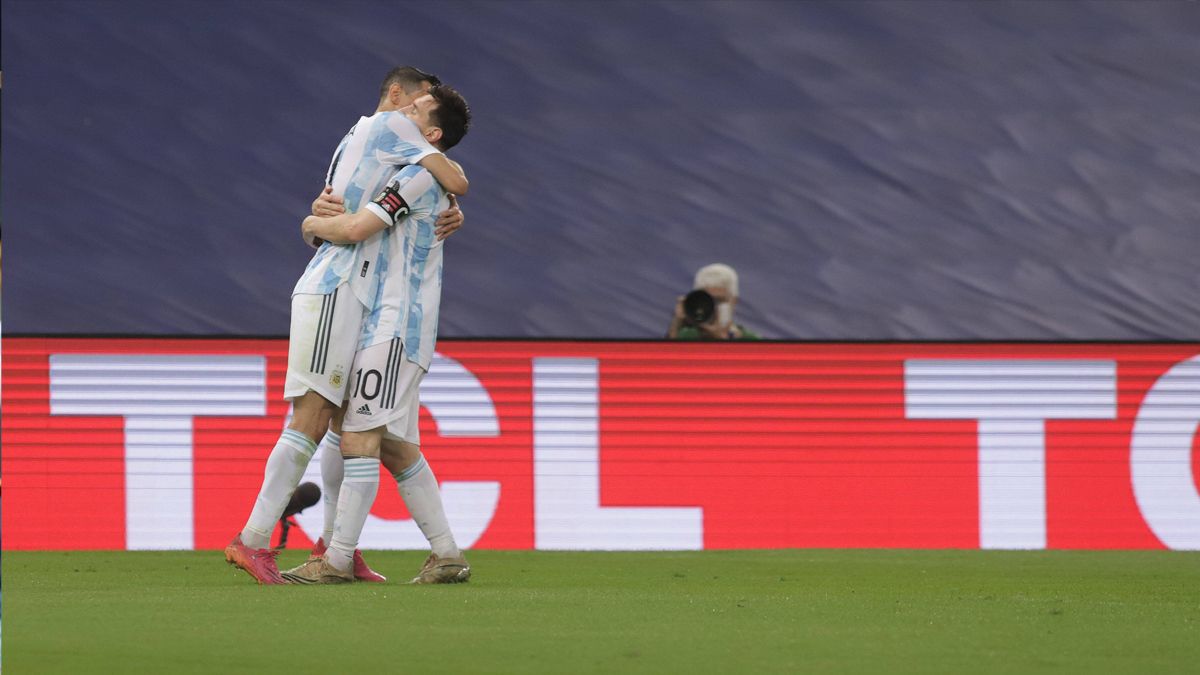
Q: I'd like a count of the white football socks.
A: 4